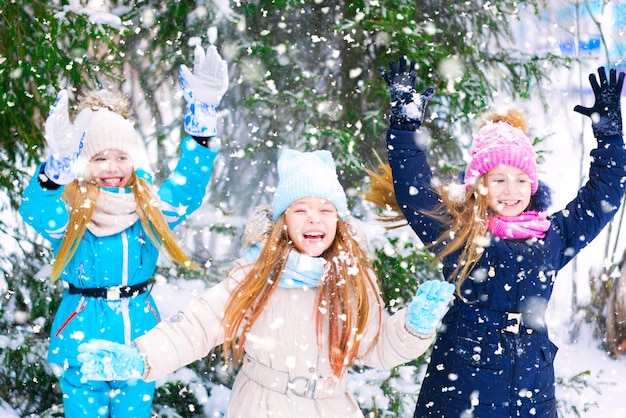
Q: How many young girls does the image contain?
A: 3